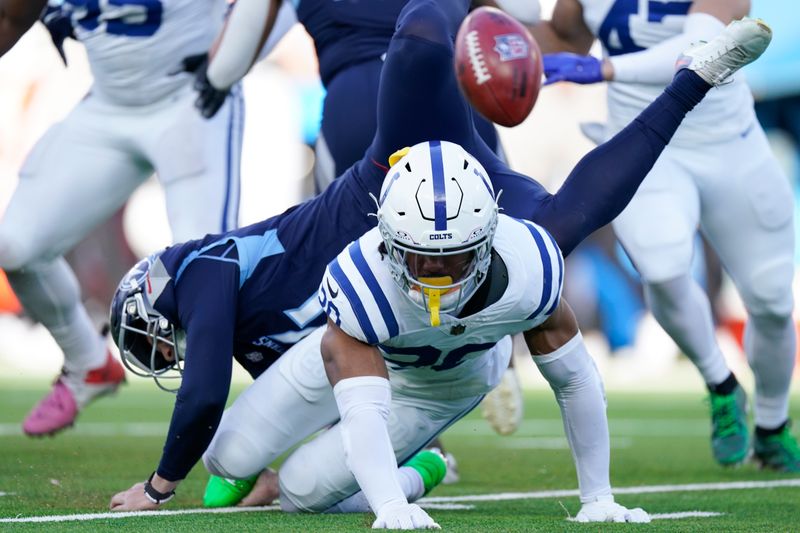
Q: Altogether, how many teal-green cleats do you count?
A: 2